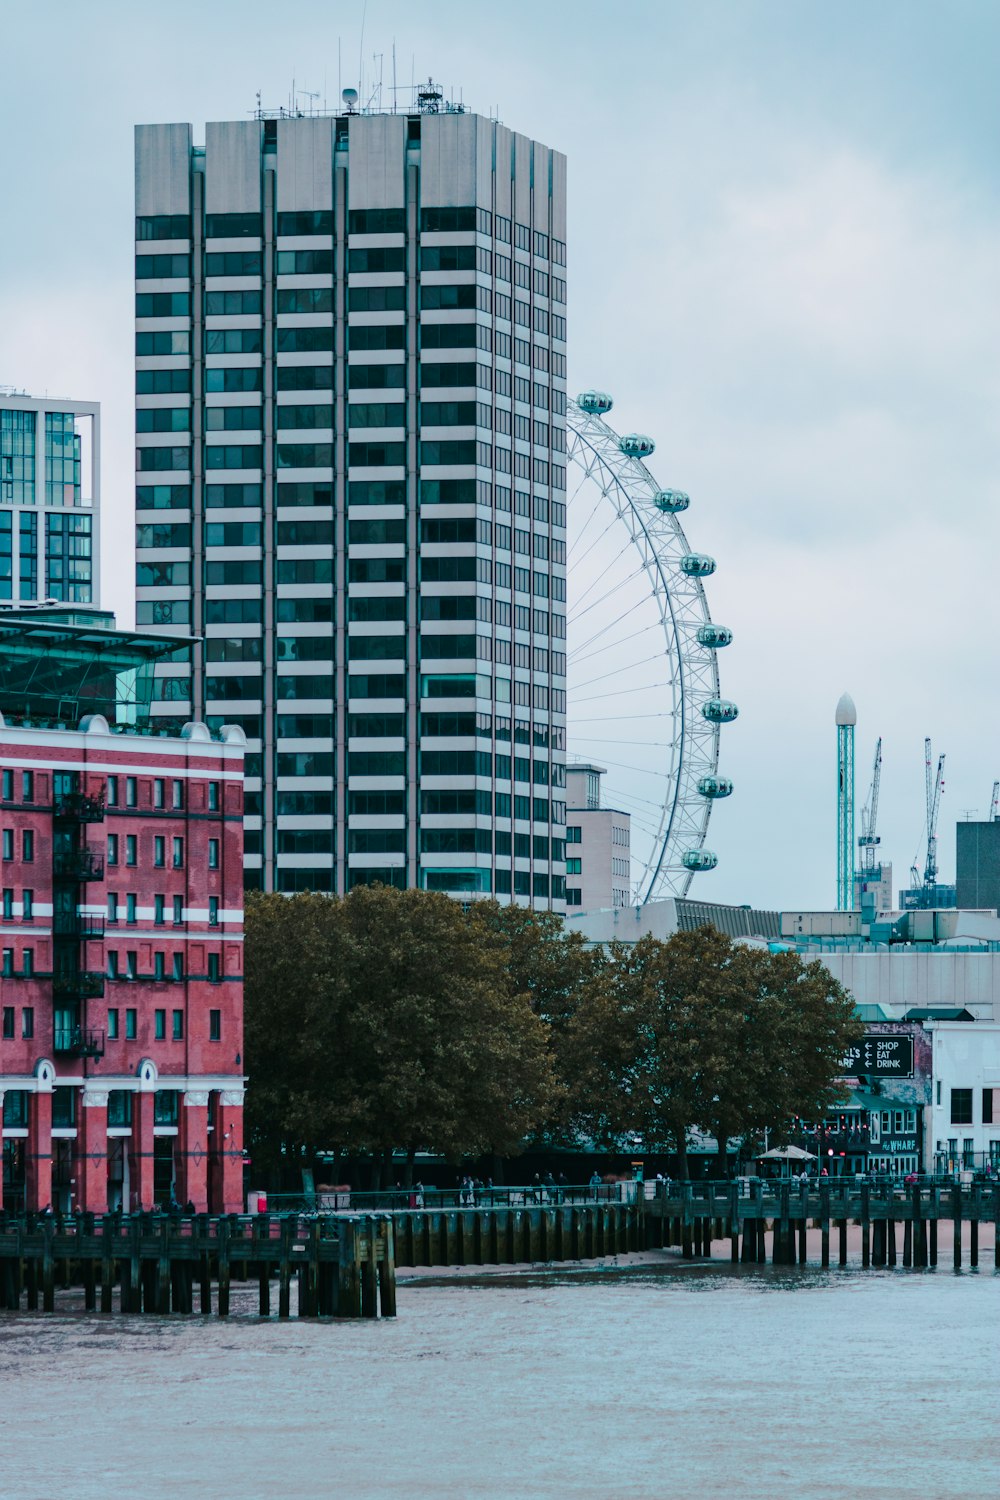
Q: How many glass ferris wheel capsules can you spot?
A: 8